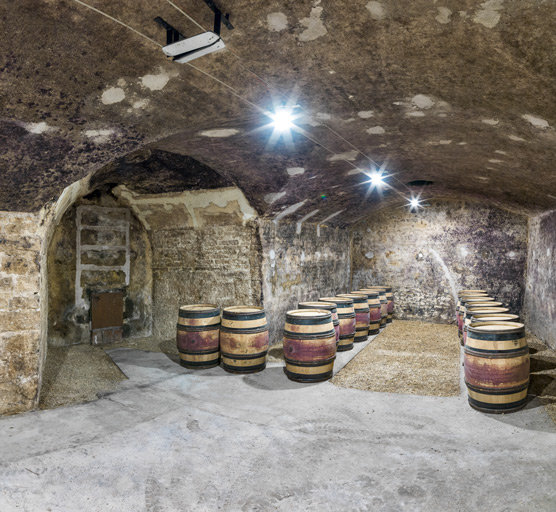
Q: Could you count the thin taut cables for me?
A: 2